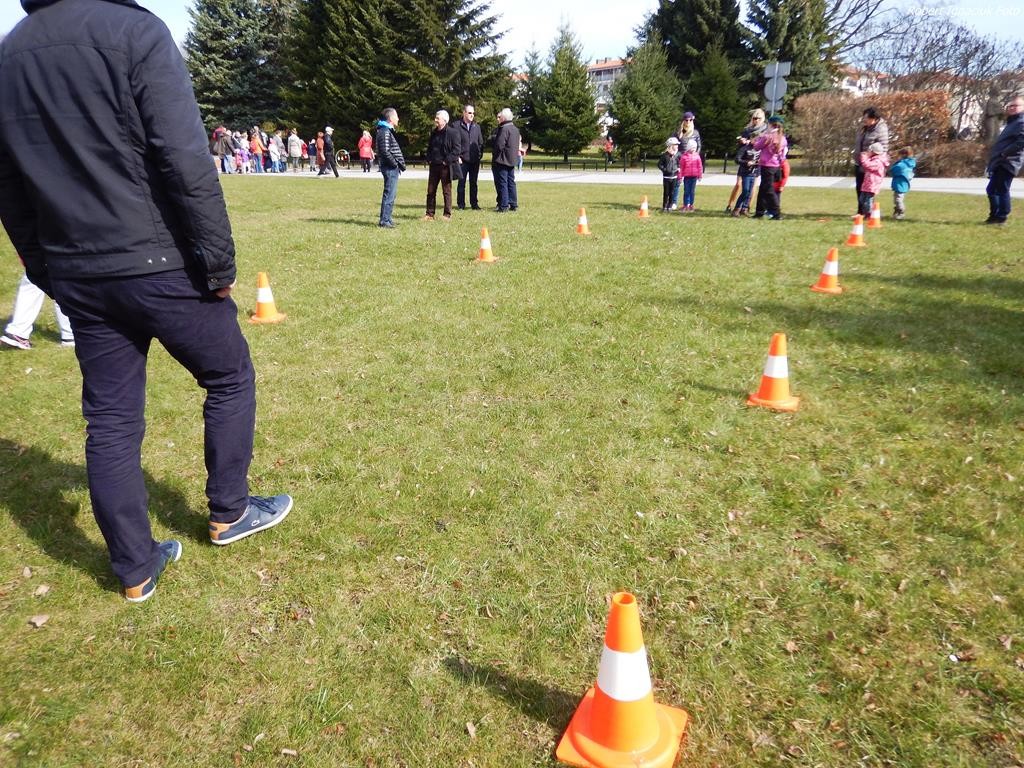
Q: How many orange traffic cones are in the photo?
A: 9